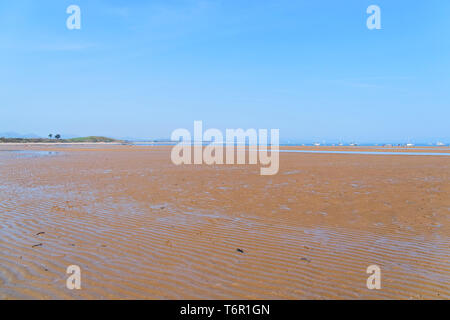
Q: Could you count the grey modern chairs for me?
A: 0